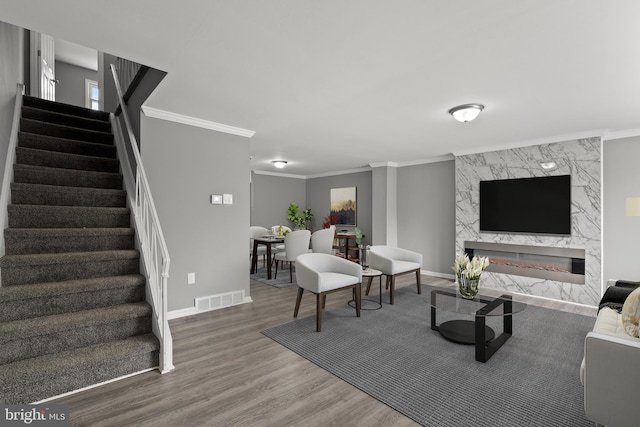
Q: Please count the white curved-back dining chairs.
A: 4